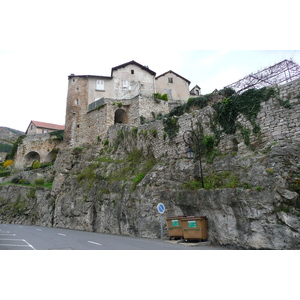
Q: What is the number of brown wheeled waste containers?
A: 2